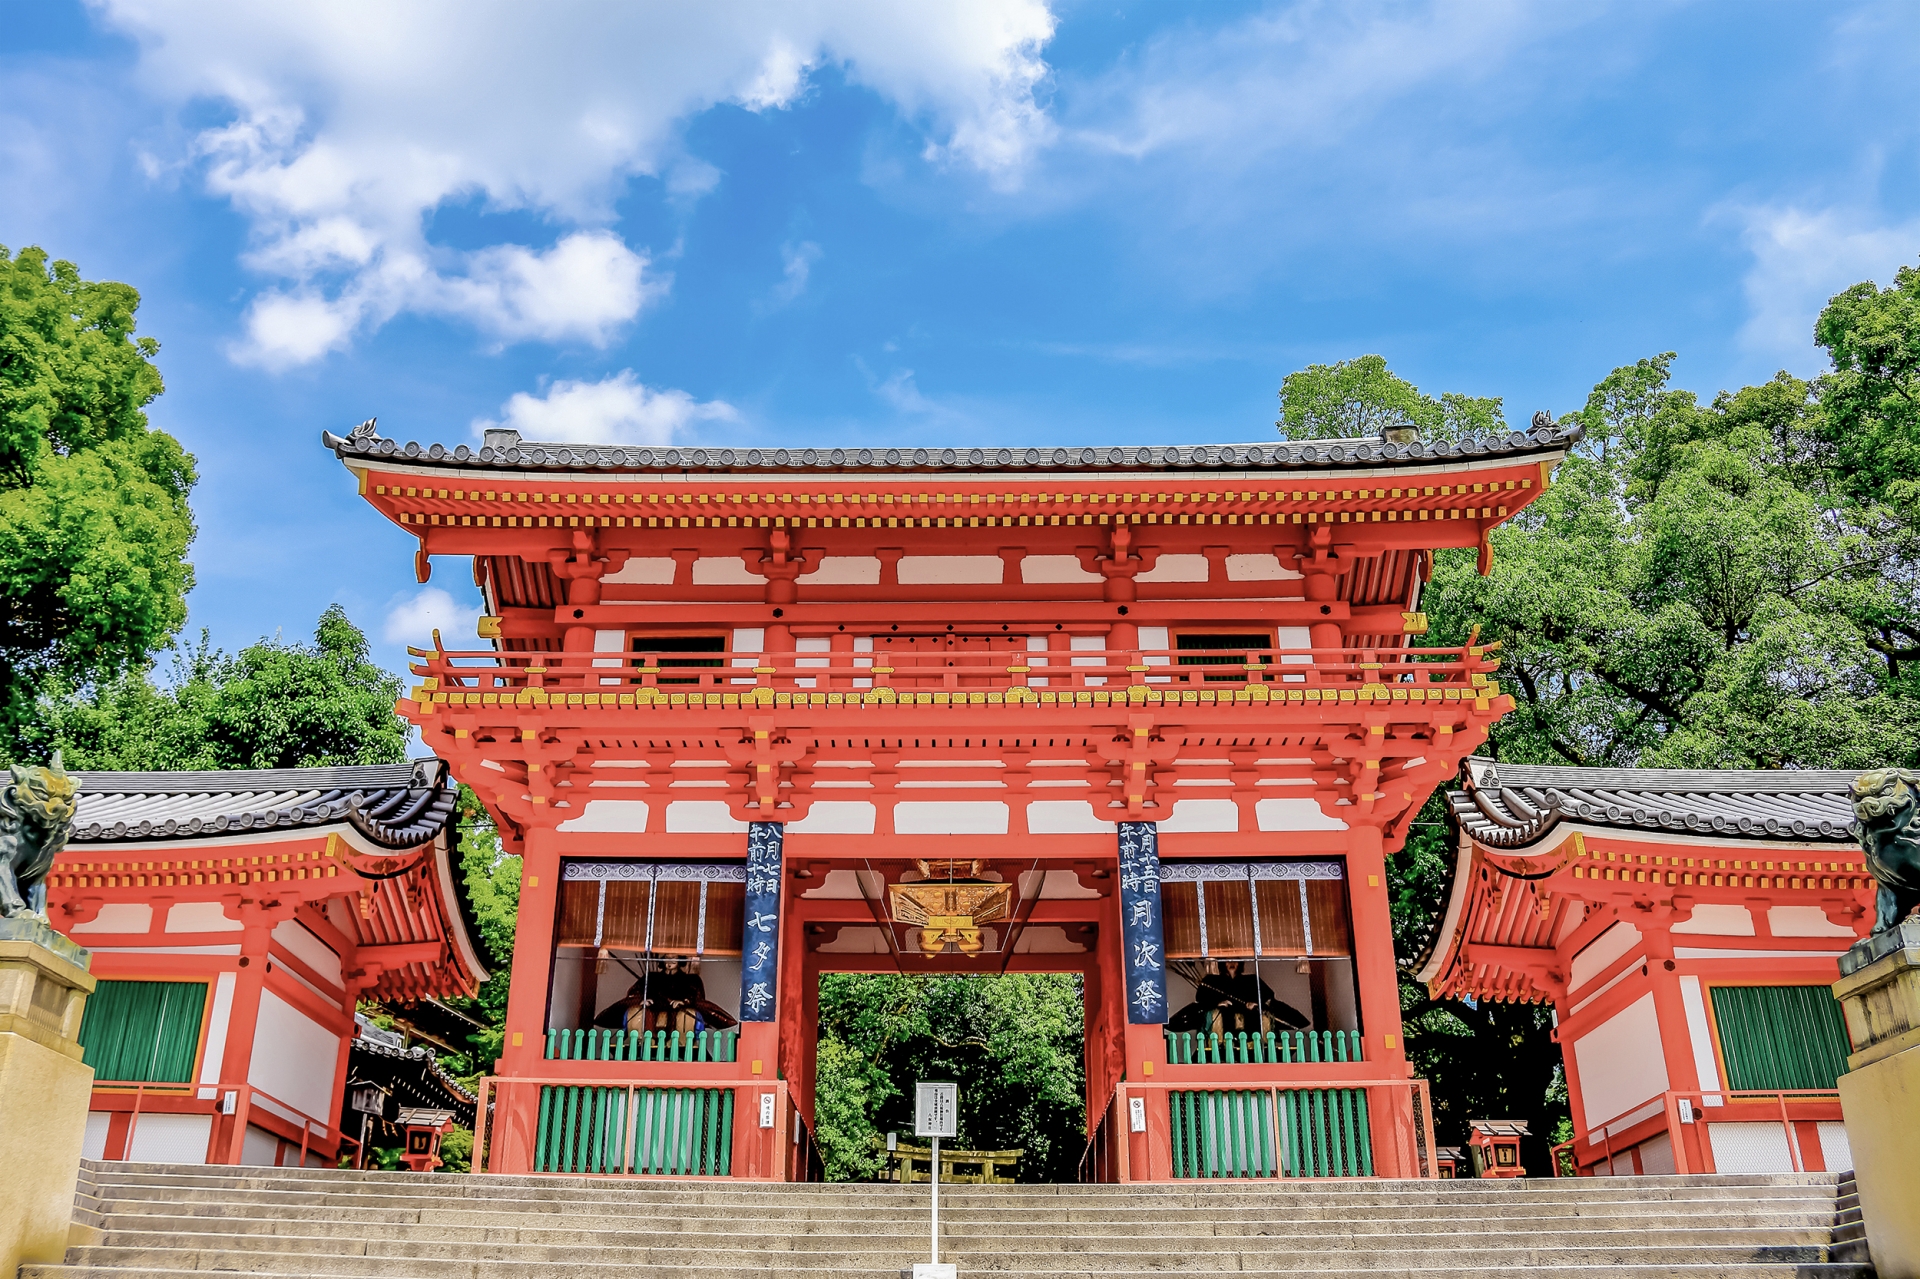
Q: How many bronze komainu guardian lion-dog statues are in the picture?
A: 2